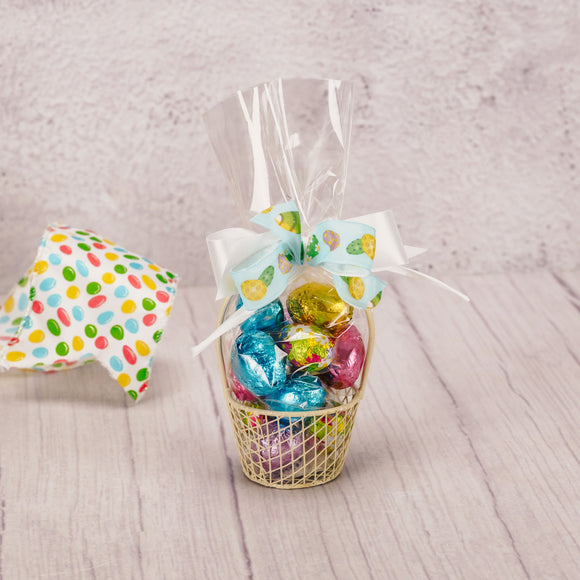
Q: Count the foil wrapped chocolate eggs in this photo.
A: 10